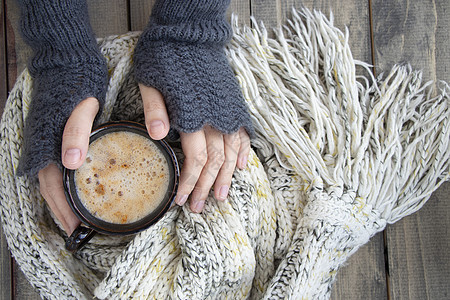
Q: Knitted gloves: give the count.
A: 2